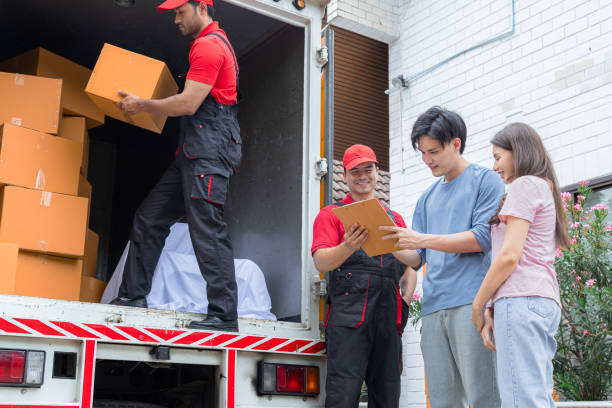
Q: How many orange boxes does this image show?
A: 11